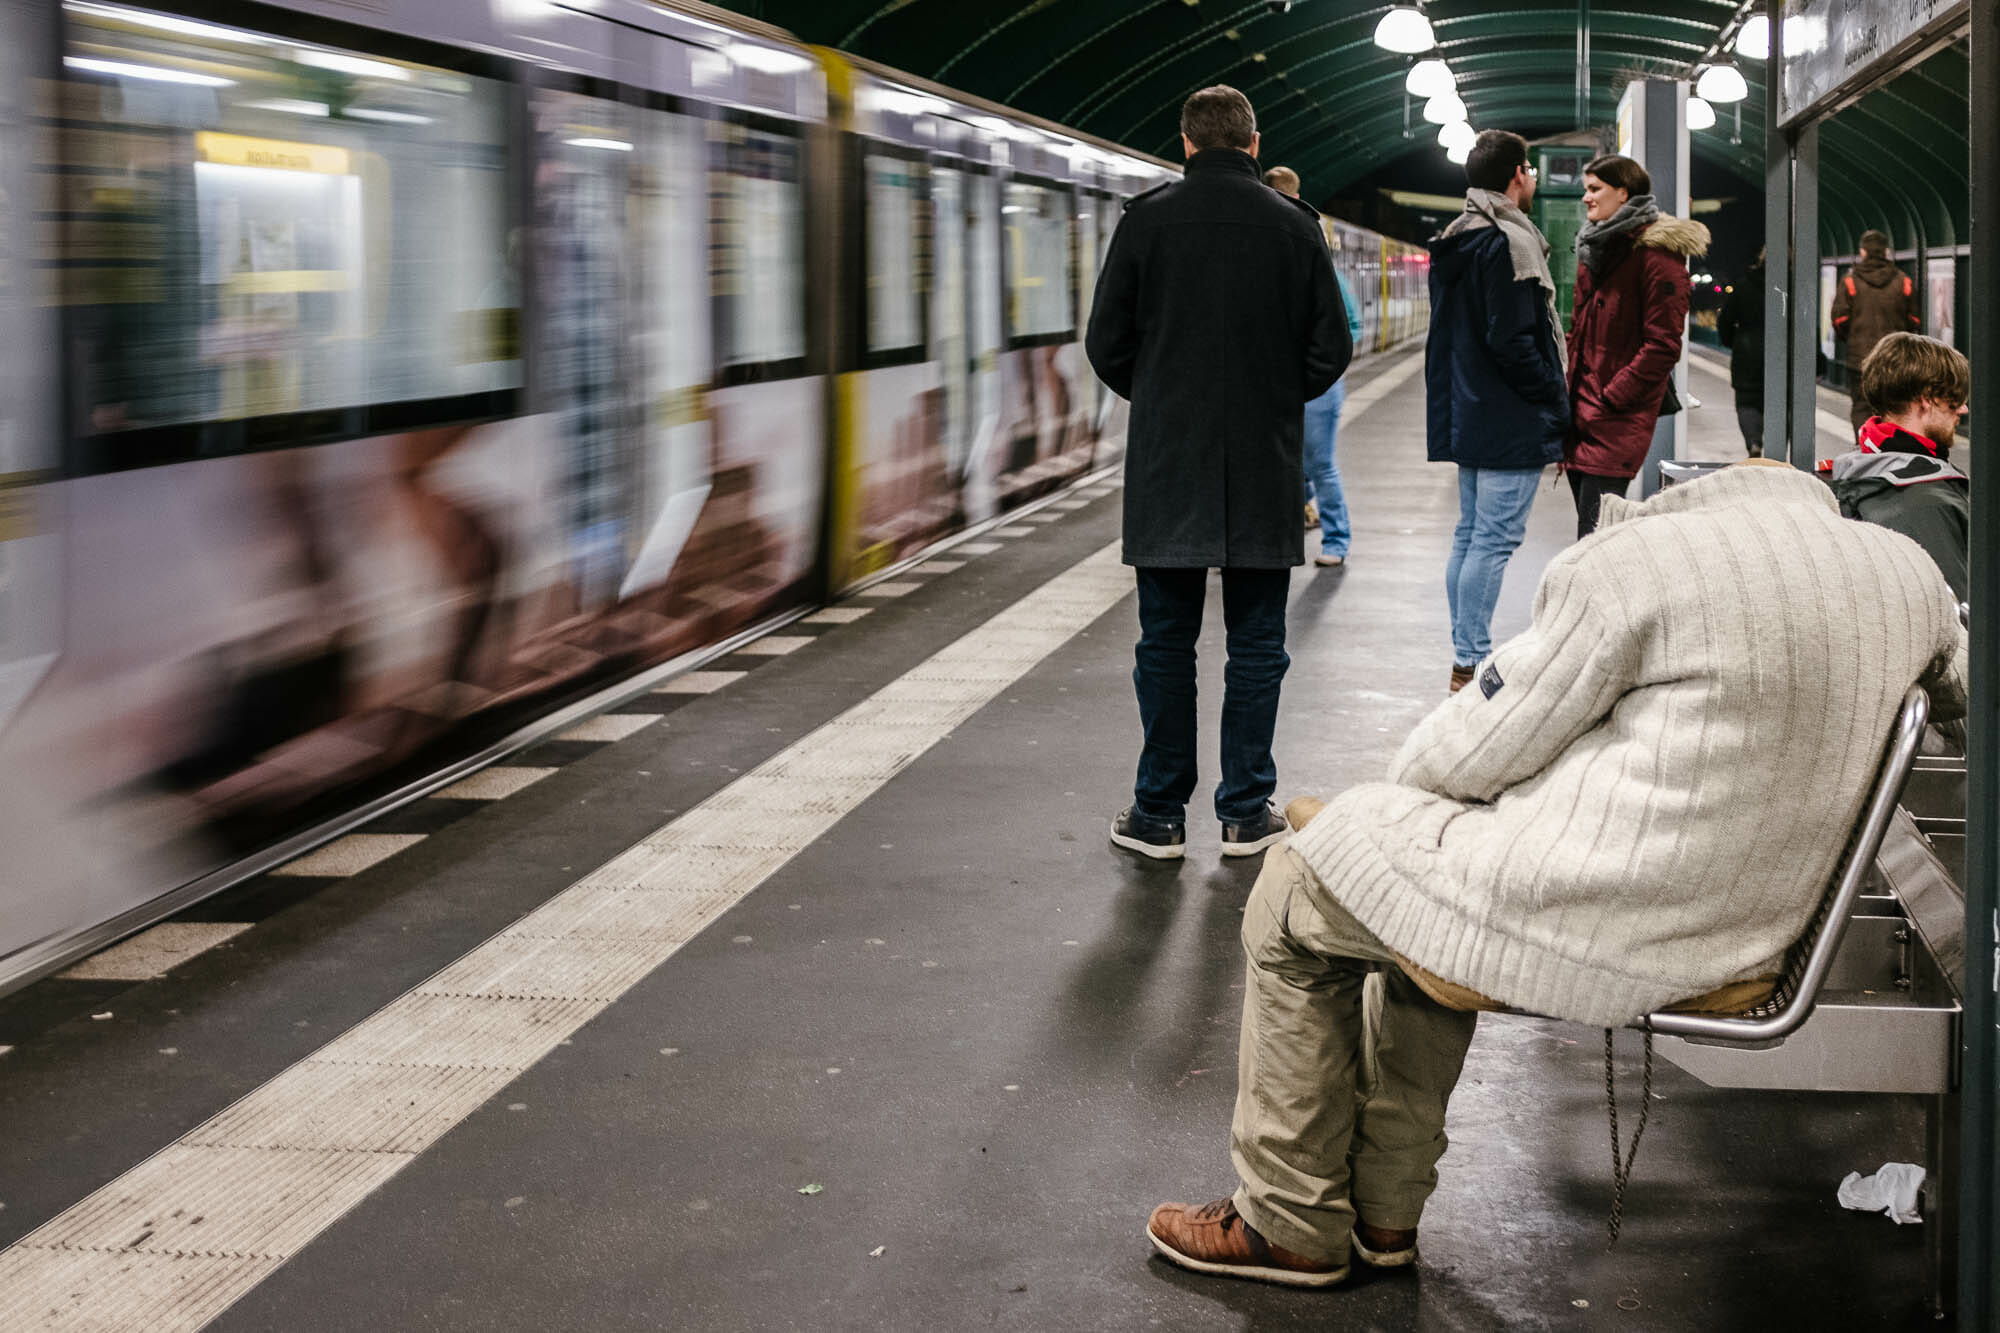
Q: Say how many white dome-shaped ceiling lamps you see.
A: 8